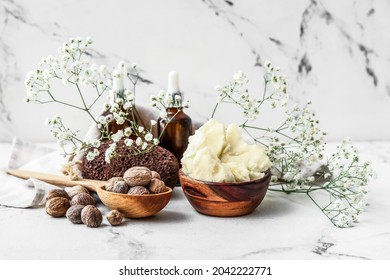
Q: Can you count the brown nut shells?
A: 13